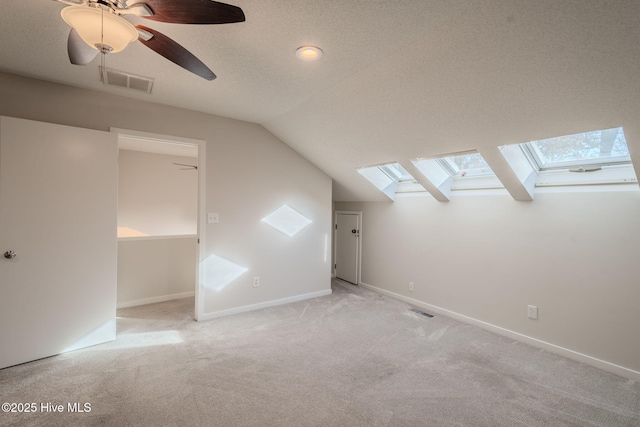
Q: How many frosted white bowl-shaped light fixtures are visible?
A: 1